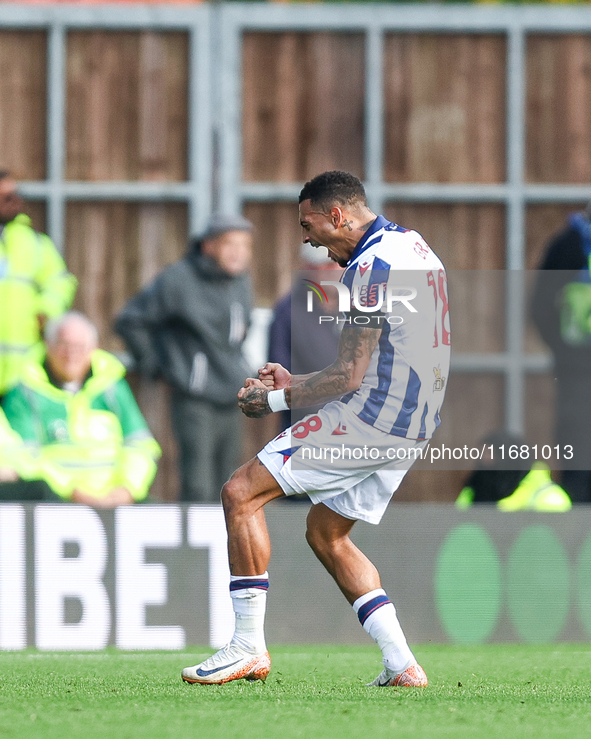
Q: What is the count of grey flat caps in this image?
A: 1